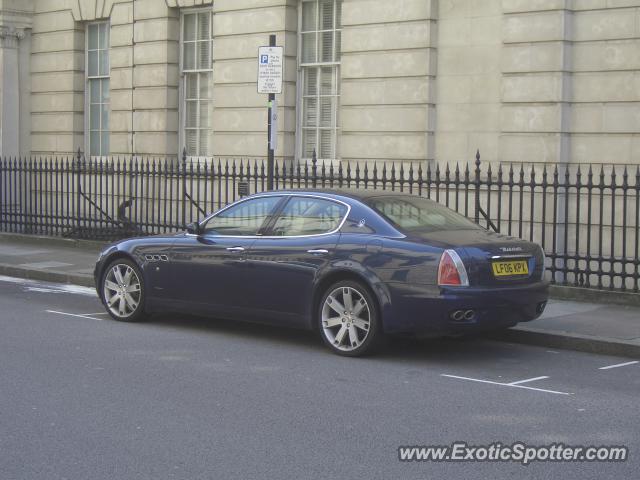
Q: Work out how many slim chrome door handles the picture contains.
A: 2